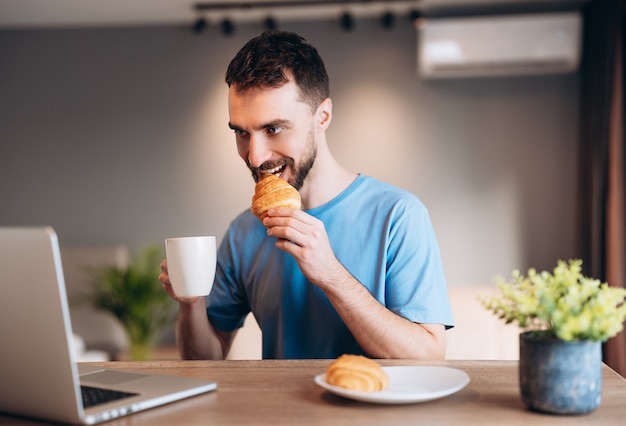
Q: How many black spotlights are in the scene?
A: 6